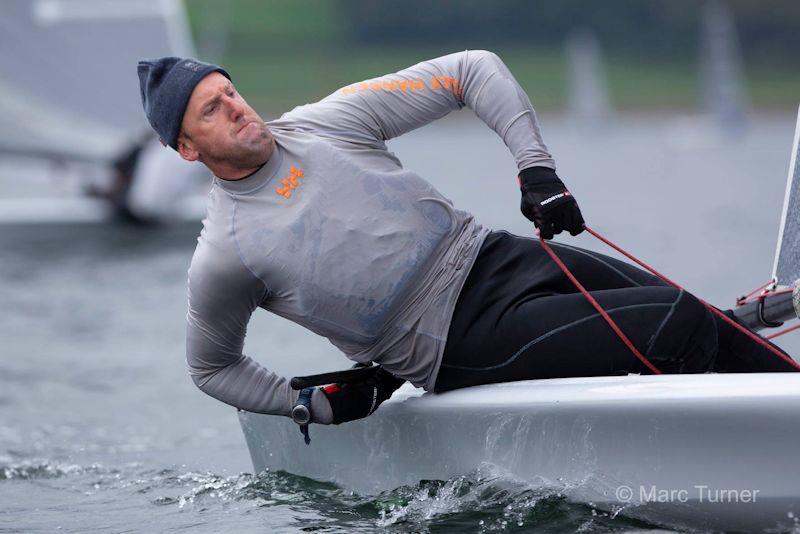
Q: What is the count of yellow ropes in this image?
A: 0